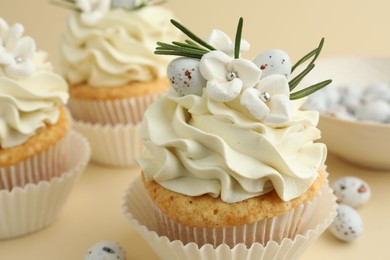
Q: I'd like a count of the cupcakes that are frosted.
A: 3